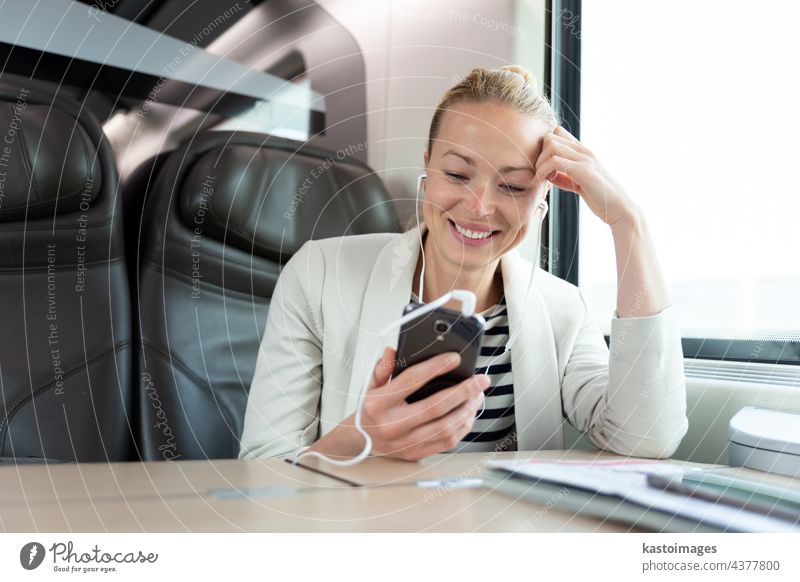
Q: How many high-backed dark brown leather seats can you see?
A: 2